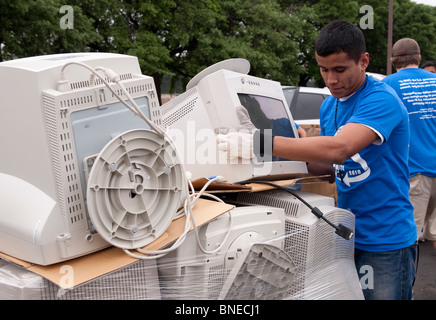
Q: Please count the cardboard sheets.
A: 2